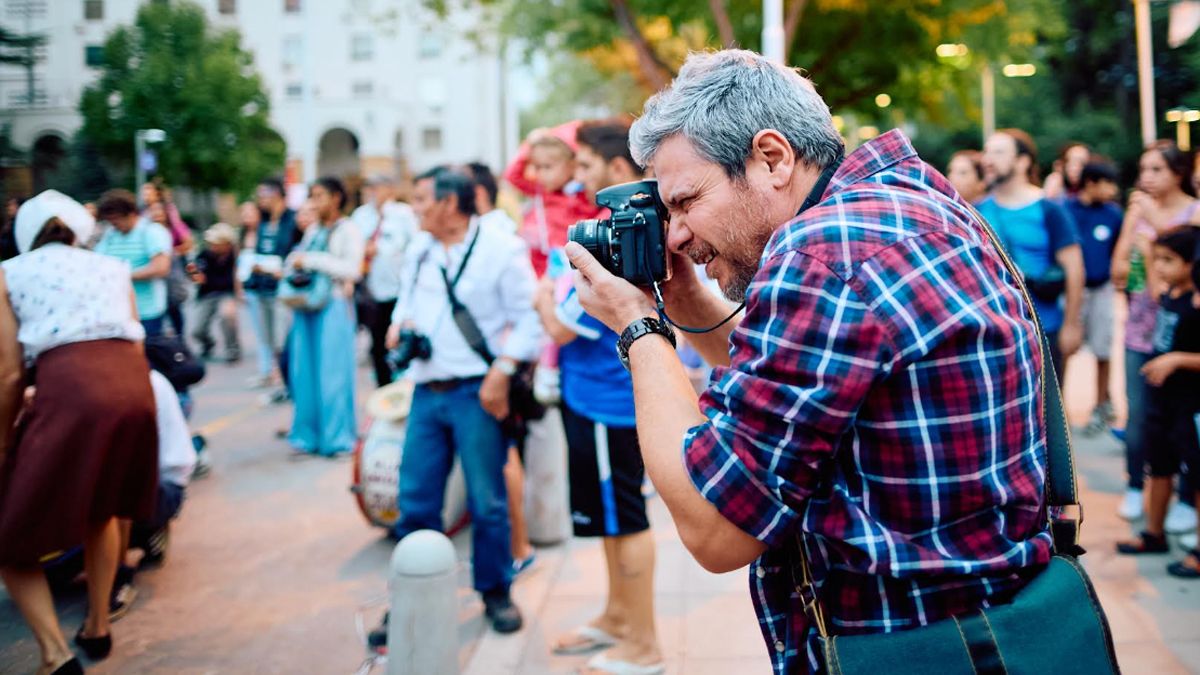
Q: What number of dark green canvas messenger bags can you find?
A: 1